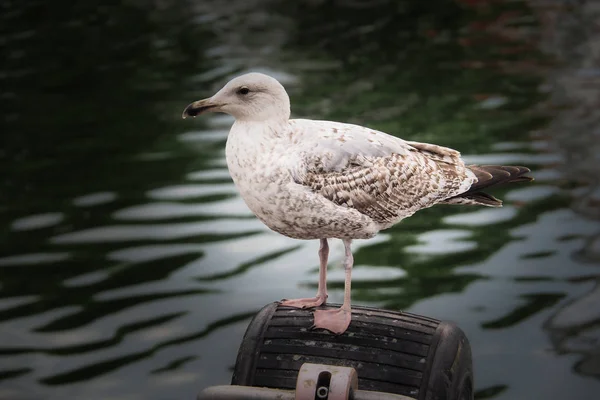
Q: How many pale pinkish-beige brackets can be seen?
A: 1